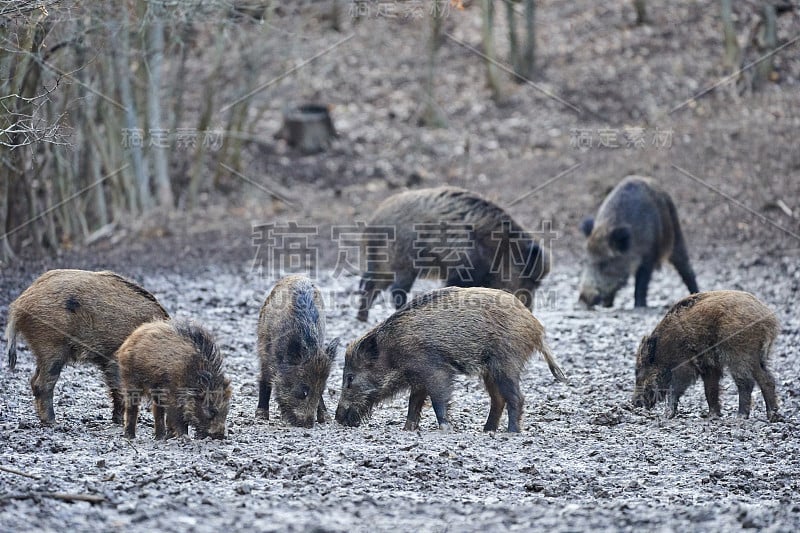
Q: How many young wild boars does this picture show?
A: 5